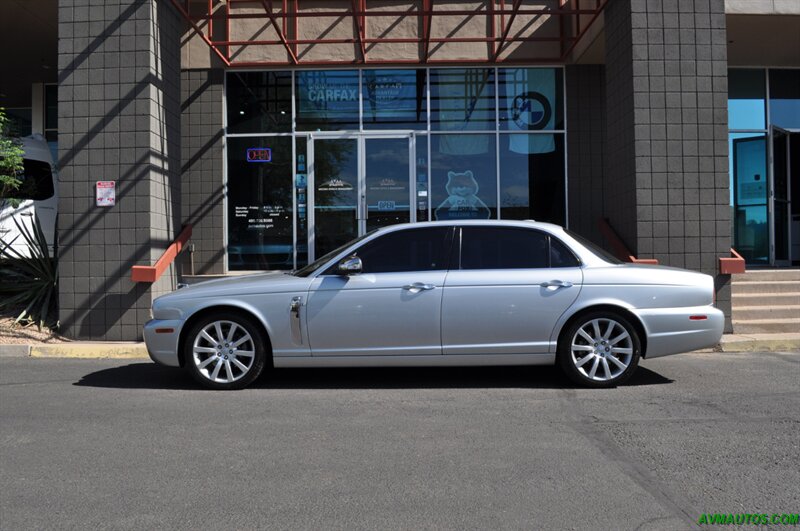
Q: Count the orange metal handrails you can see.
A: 3